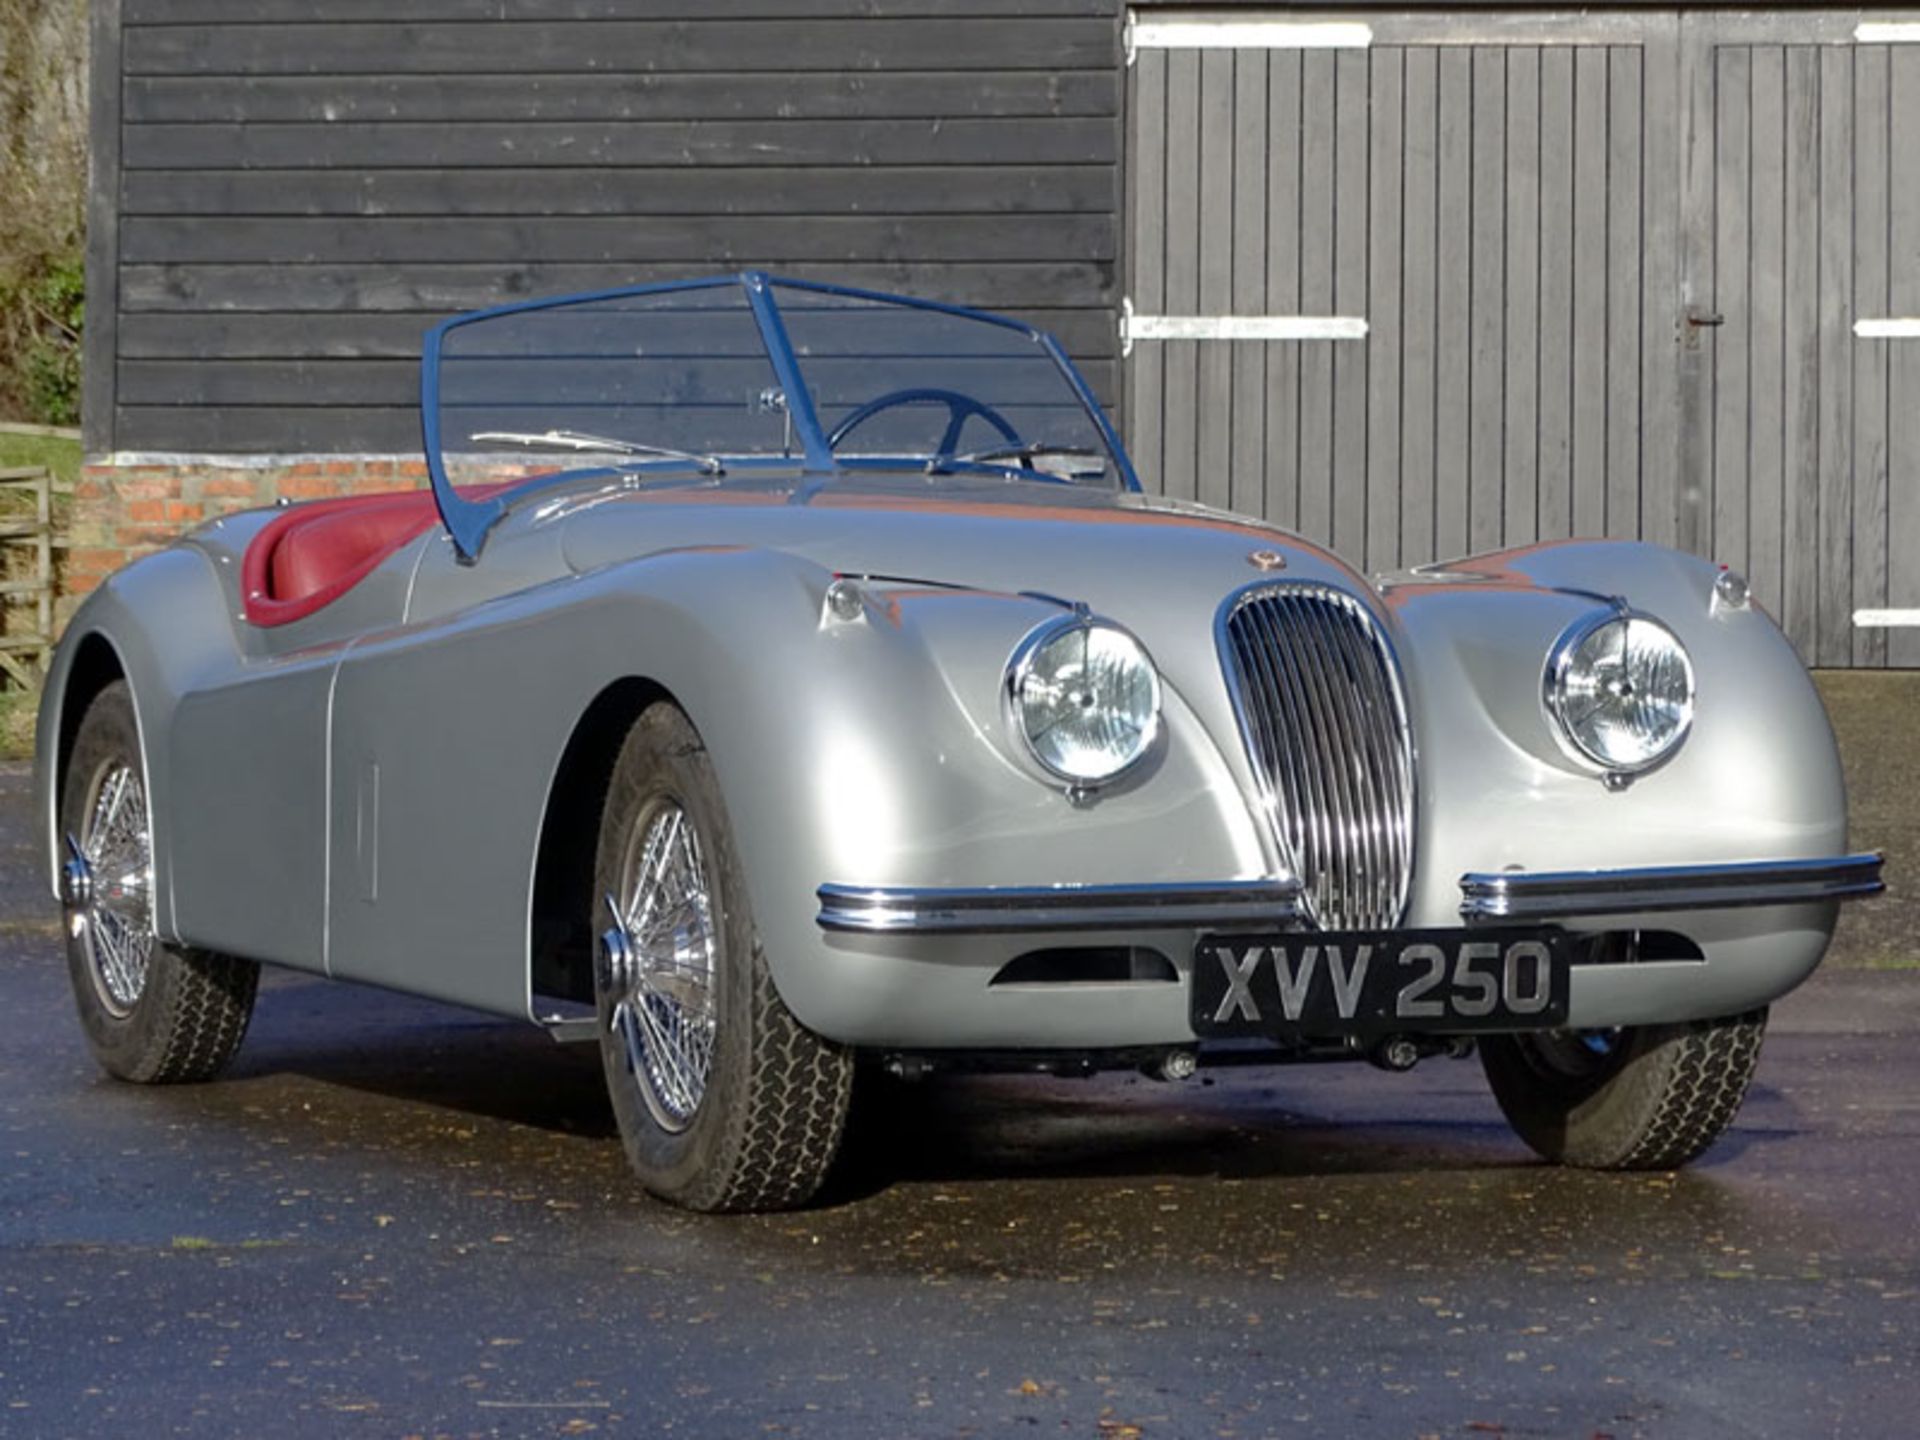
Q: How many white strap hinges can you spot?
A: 5